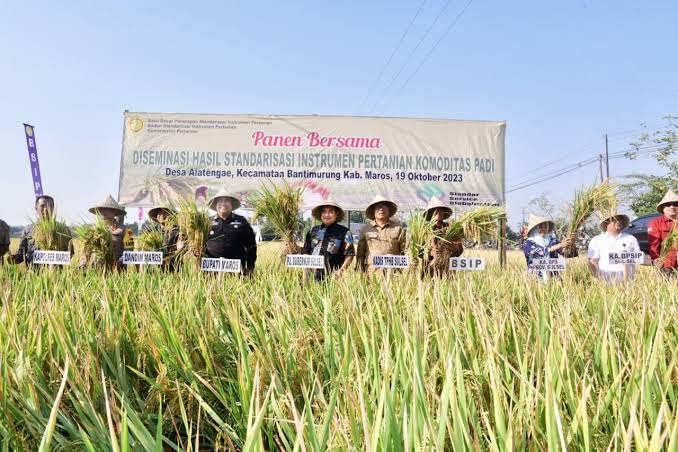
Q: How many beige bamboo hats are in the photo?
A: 9